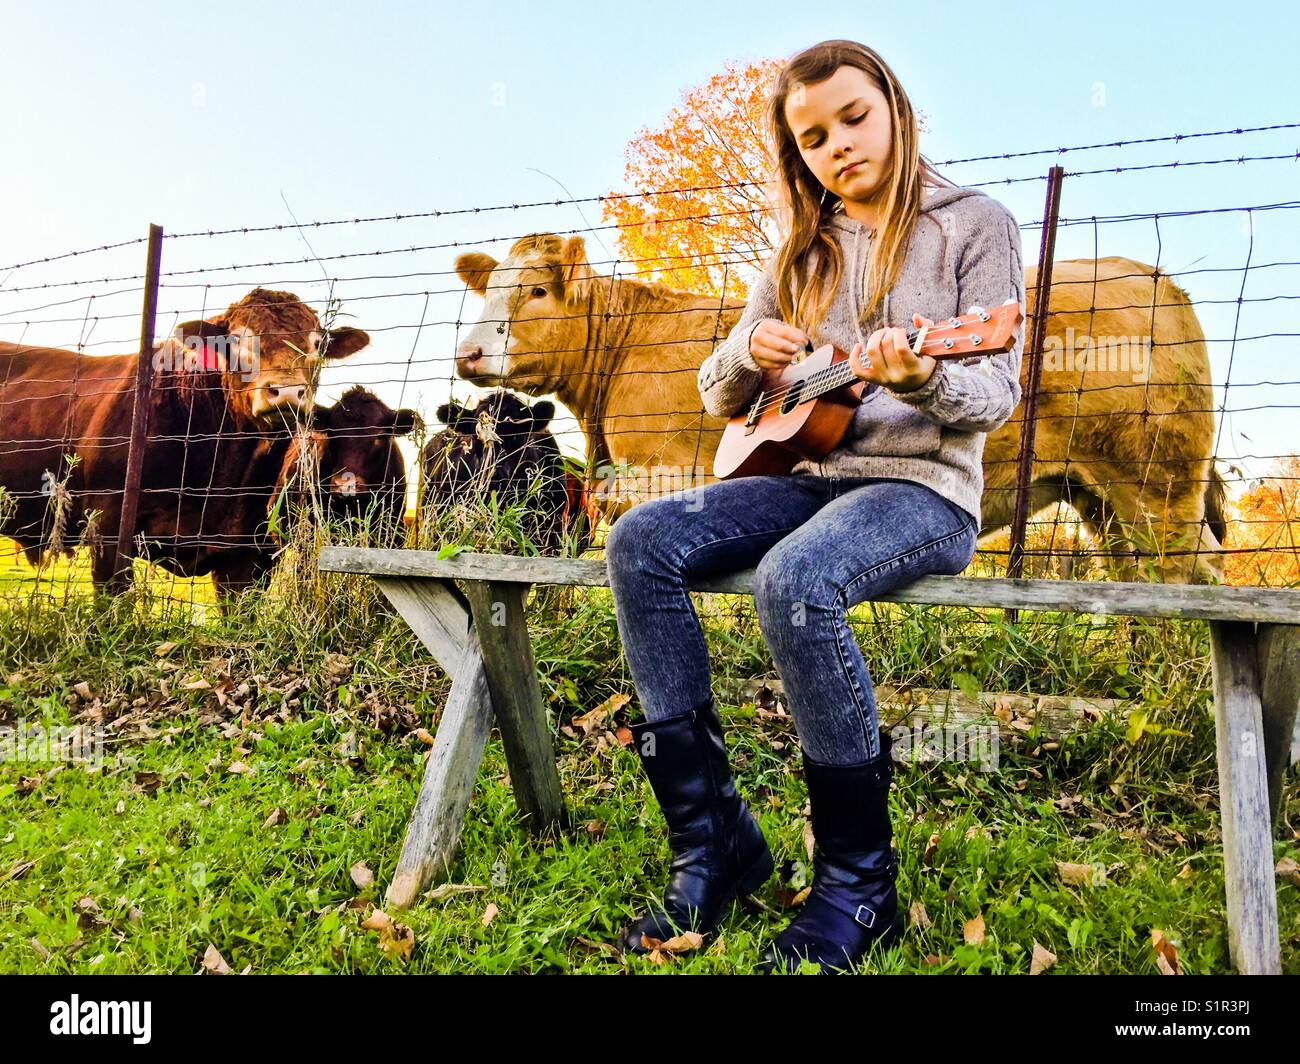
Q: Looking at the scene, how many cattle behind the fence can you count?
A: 4